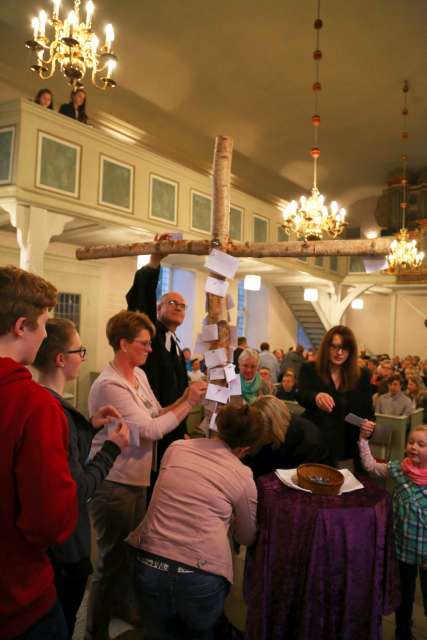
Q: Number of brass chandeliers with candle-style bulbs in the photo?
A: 3